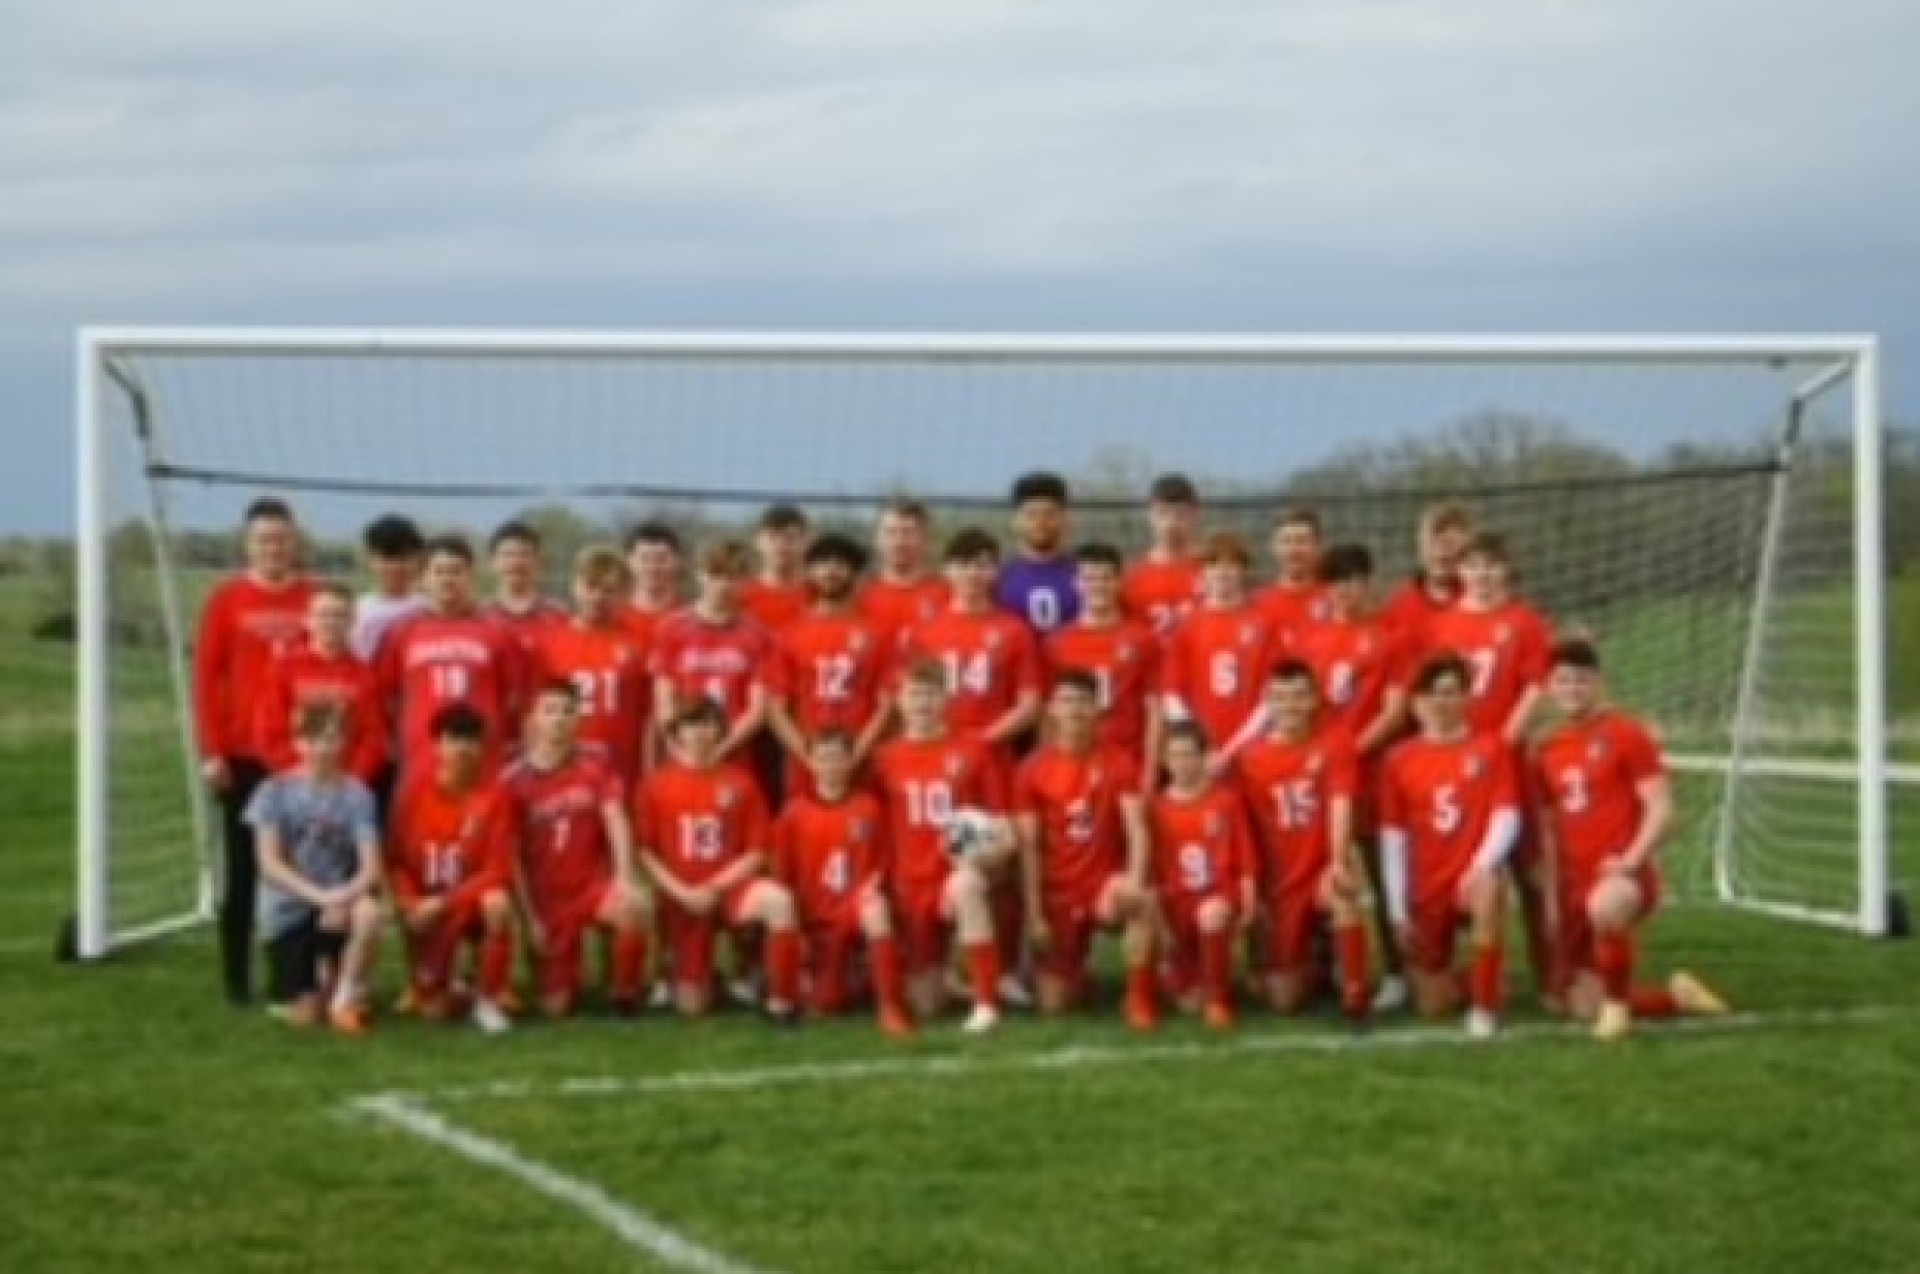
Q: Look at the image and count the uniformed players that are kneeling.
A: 10